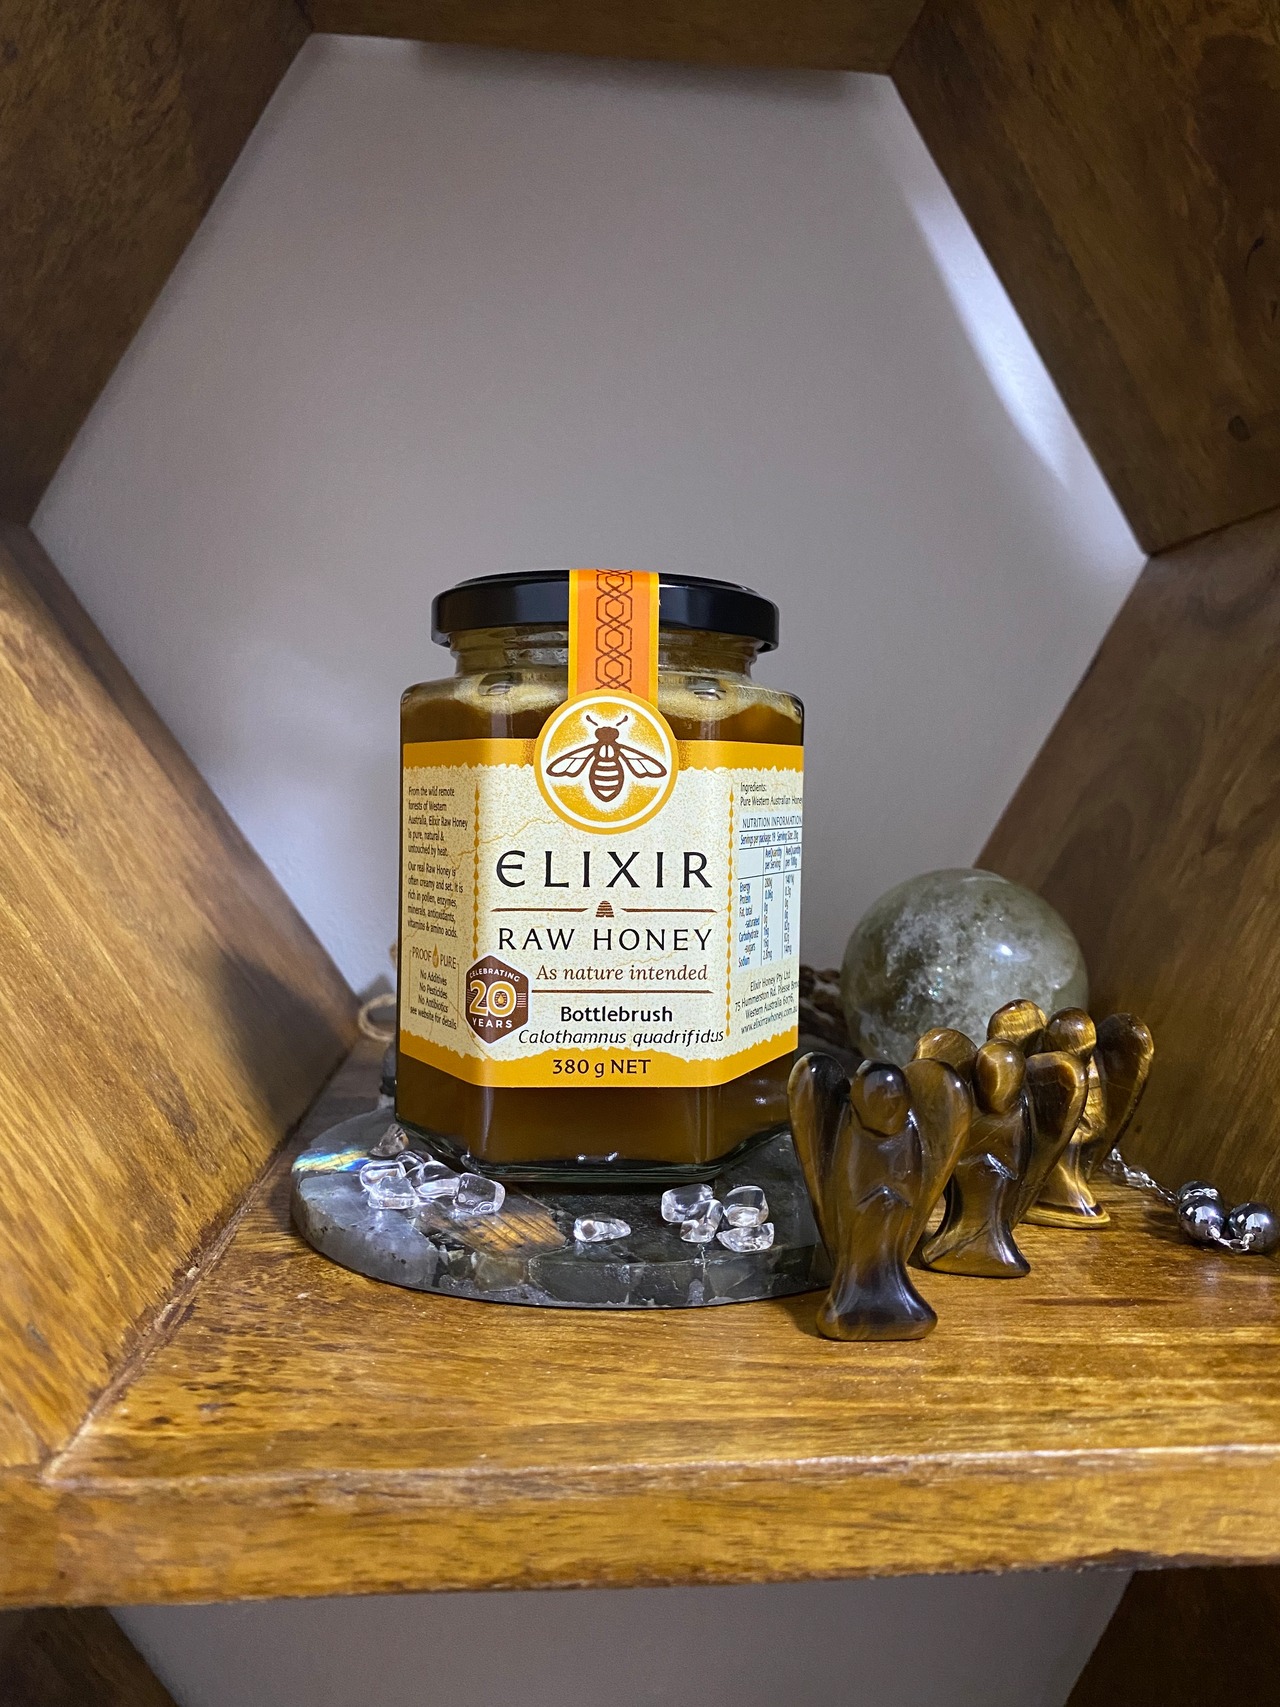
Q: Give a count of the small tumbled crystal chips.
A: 11